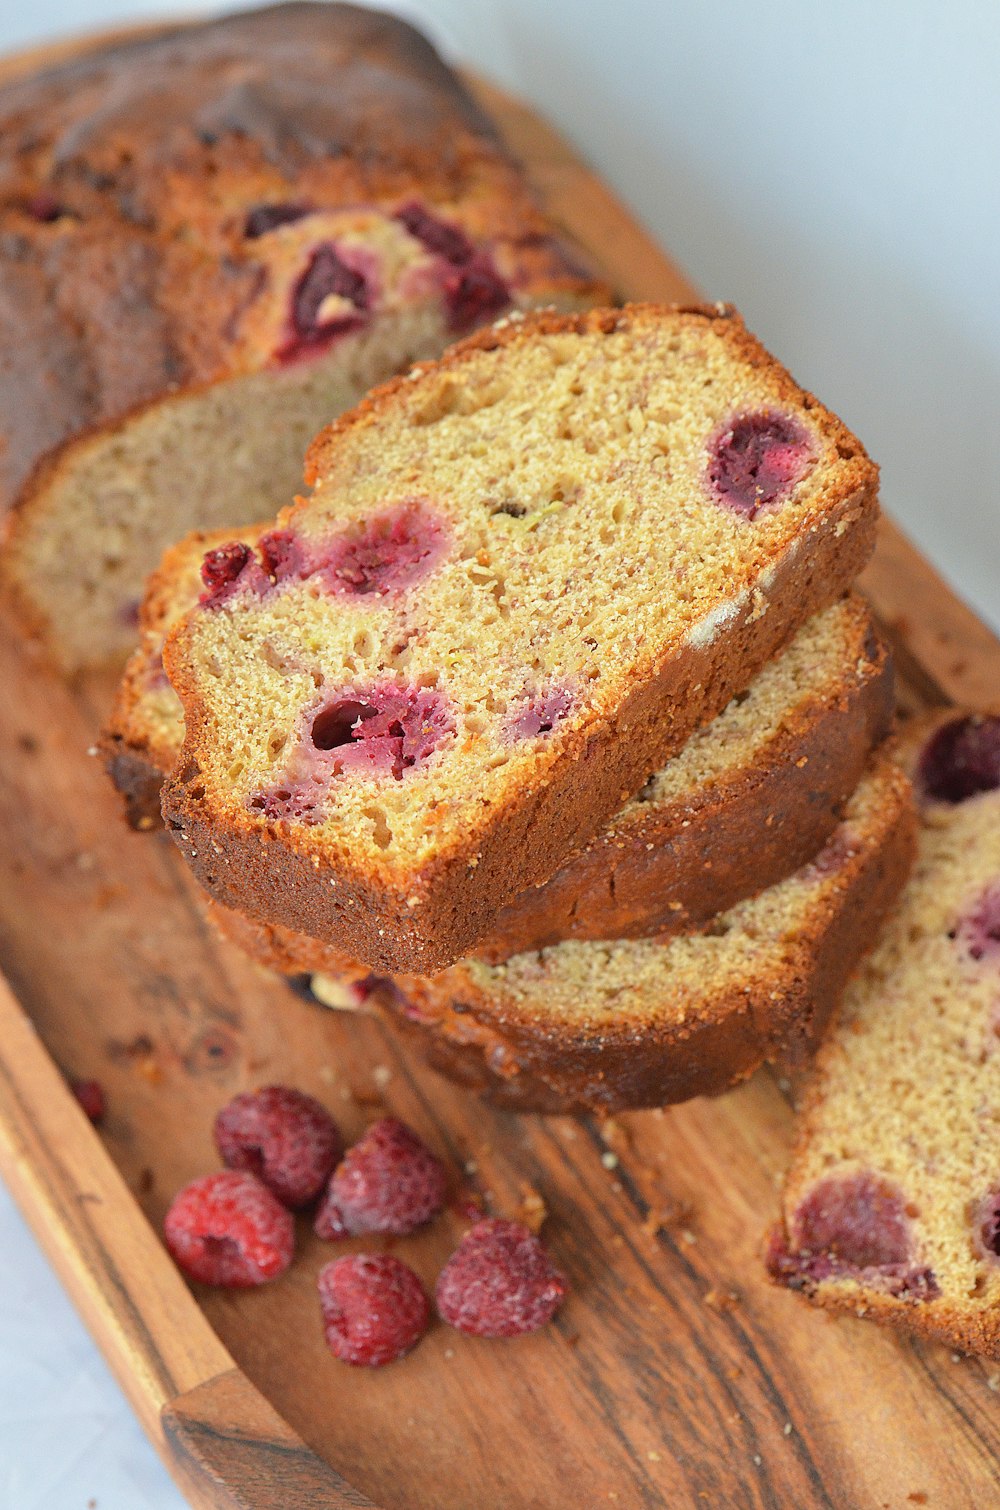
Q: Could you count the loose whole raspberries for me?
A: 5